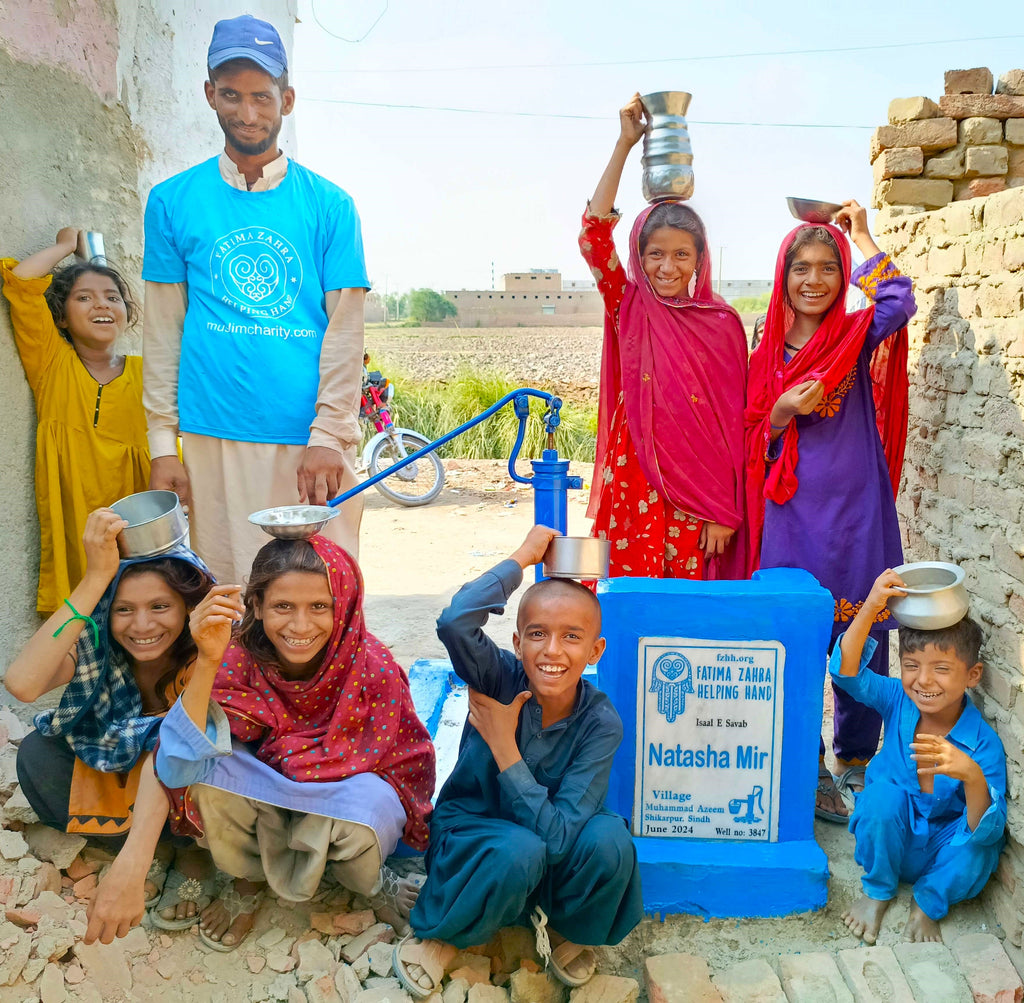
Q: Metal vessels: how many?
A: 7